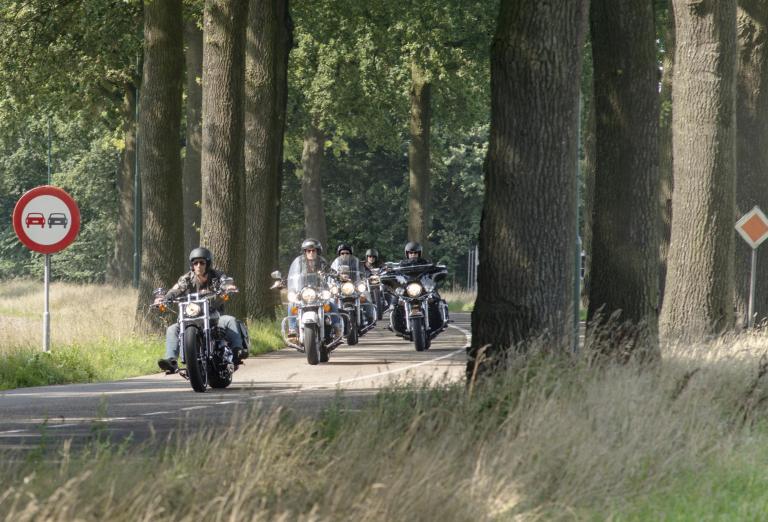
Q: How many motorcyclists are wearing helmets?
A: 5